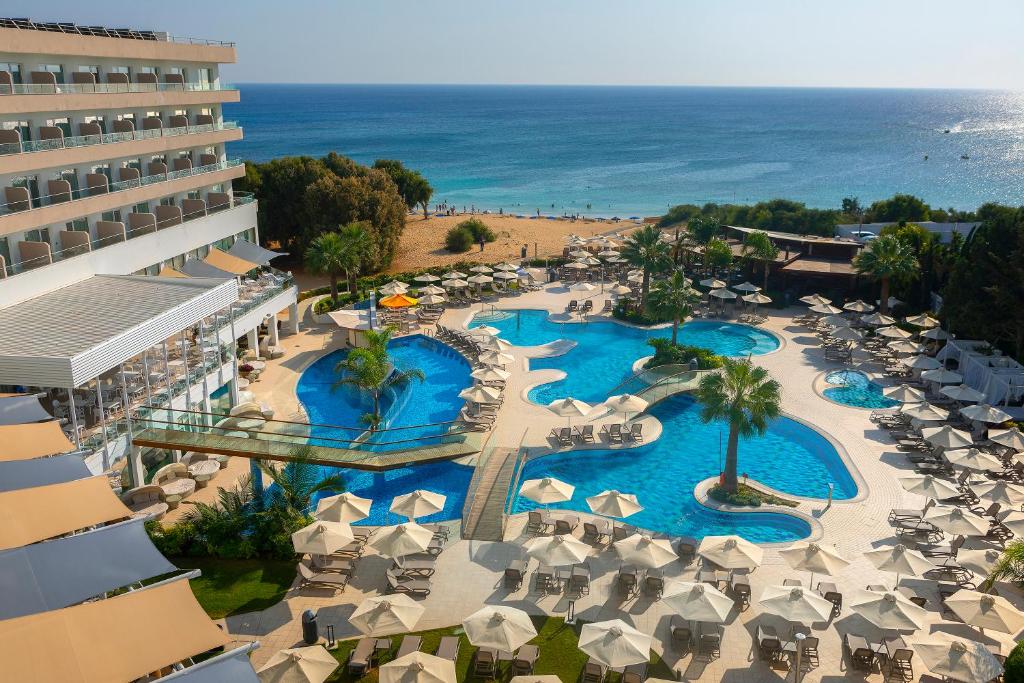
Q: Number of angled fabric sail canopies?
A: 11